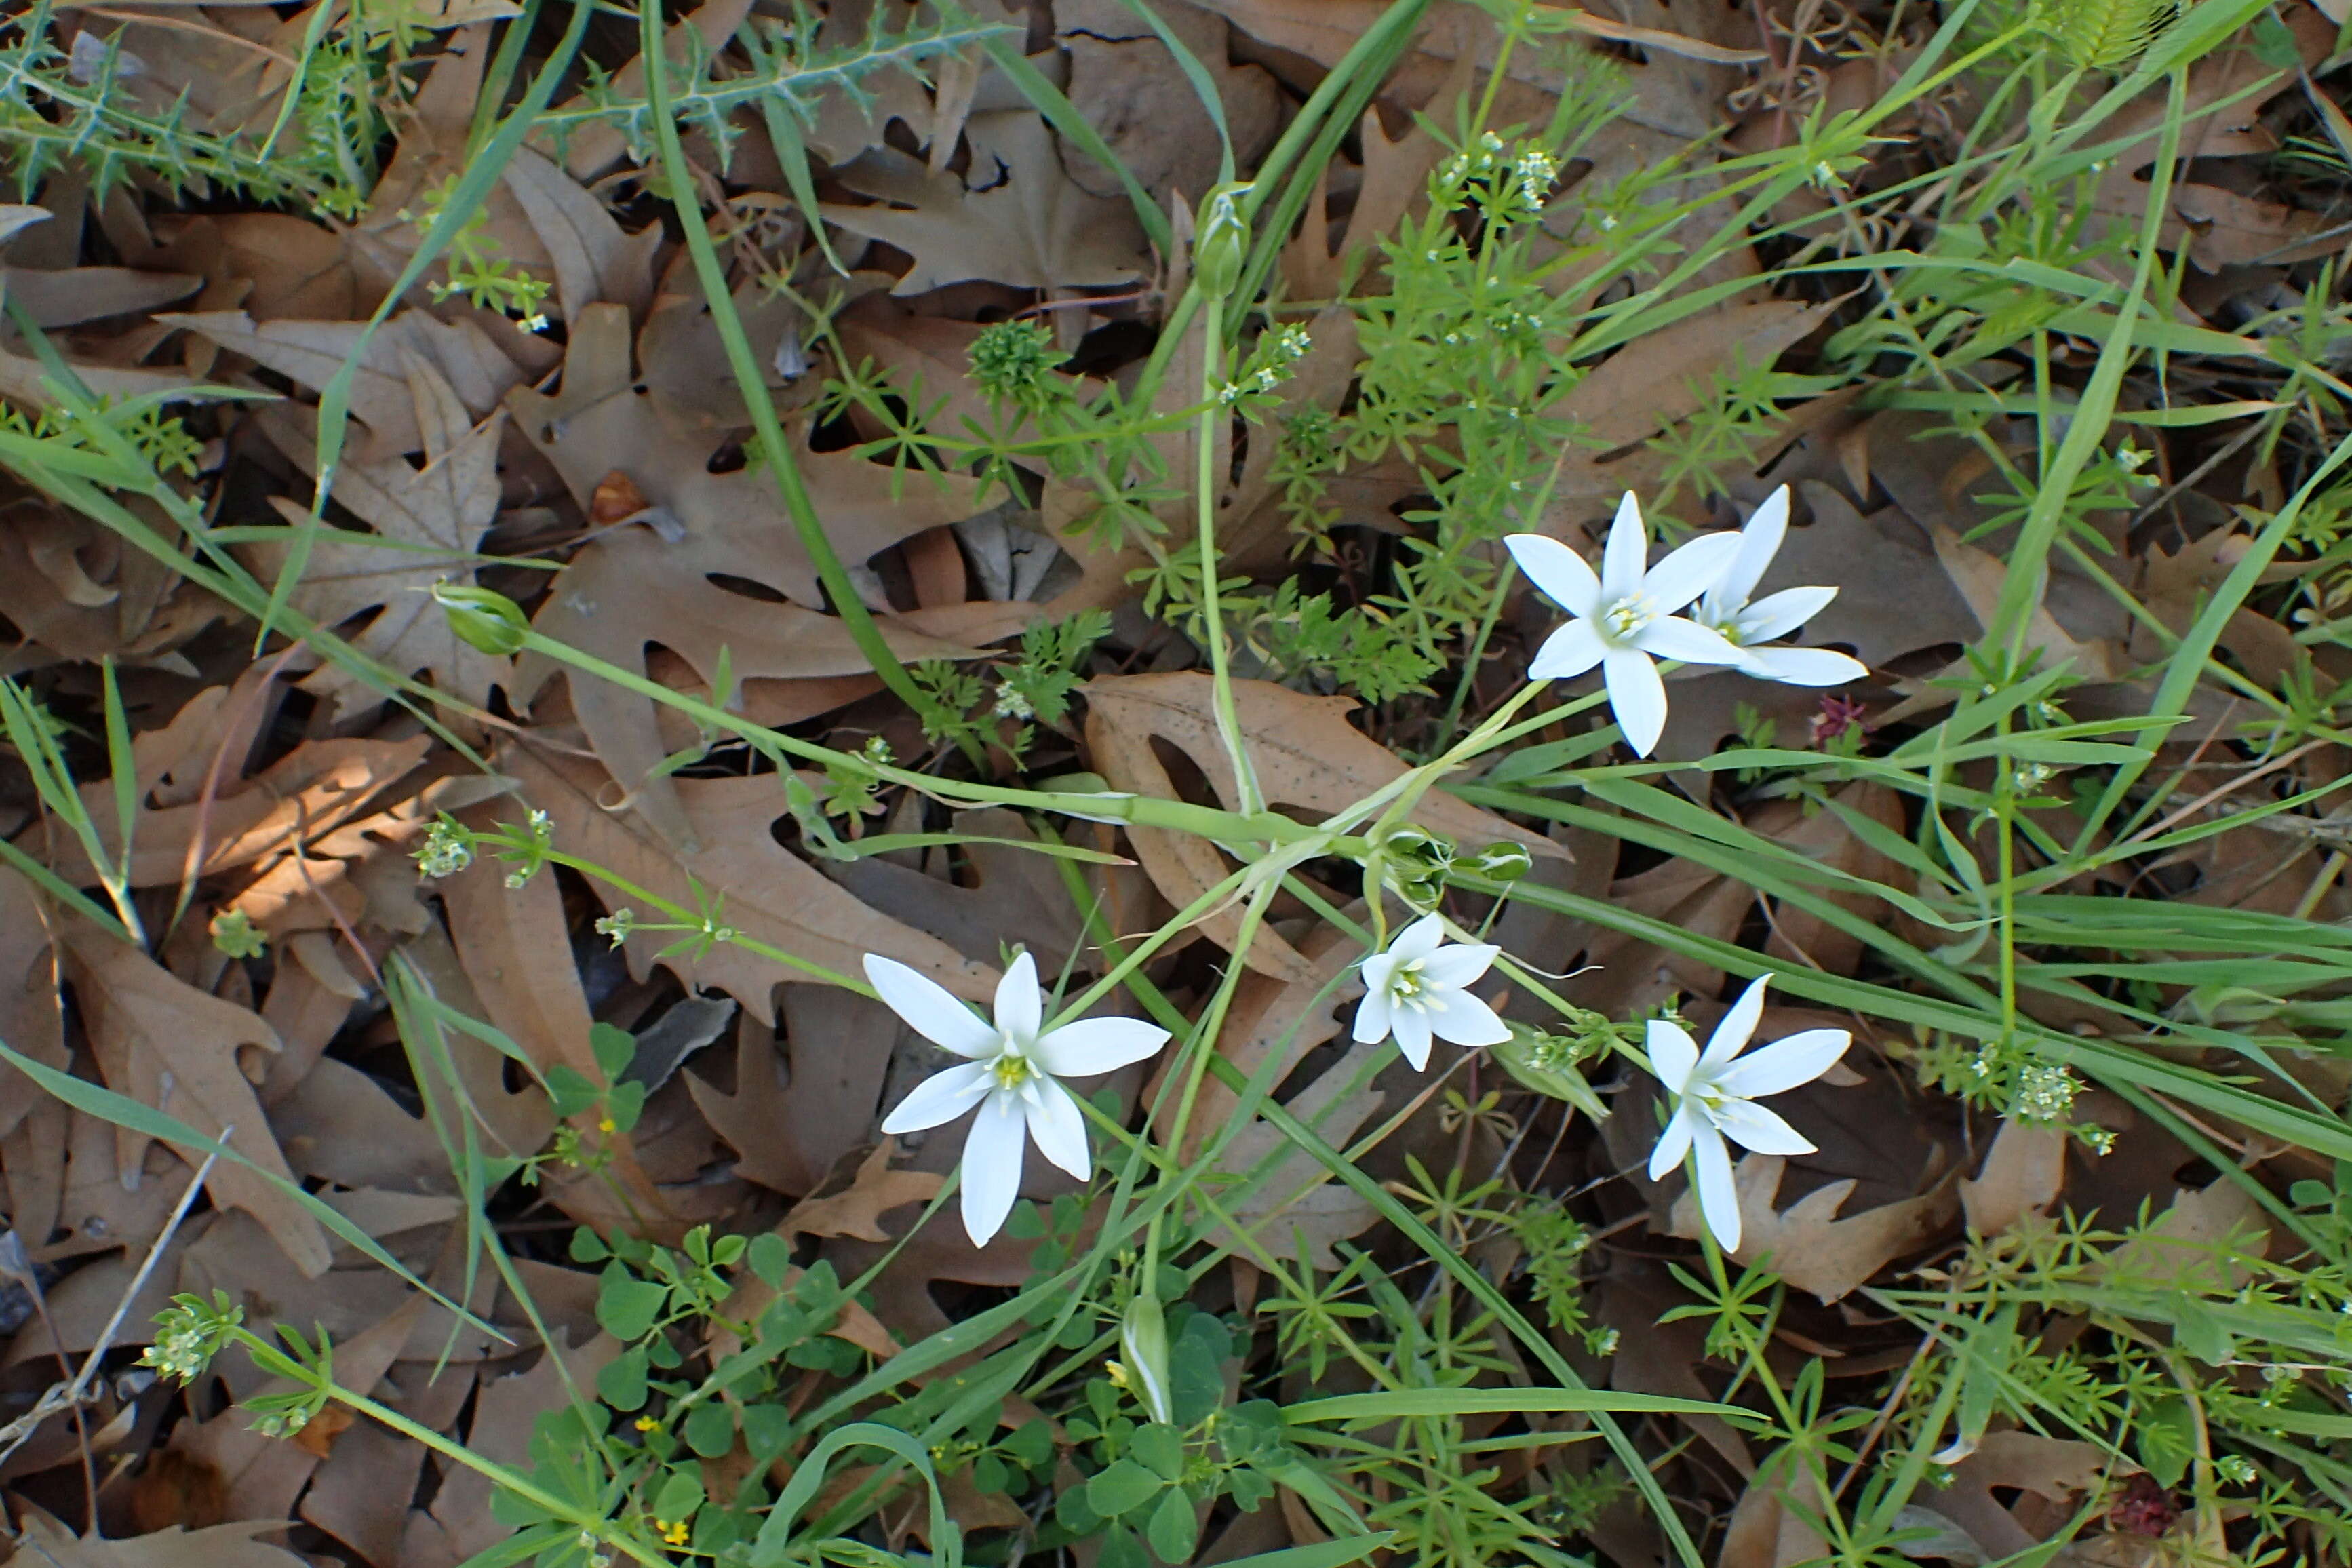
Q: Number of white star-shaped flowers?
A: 5